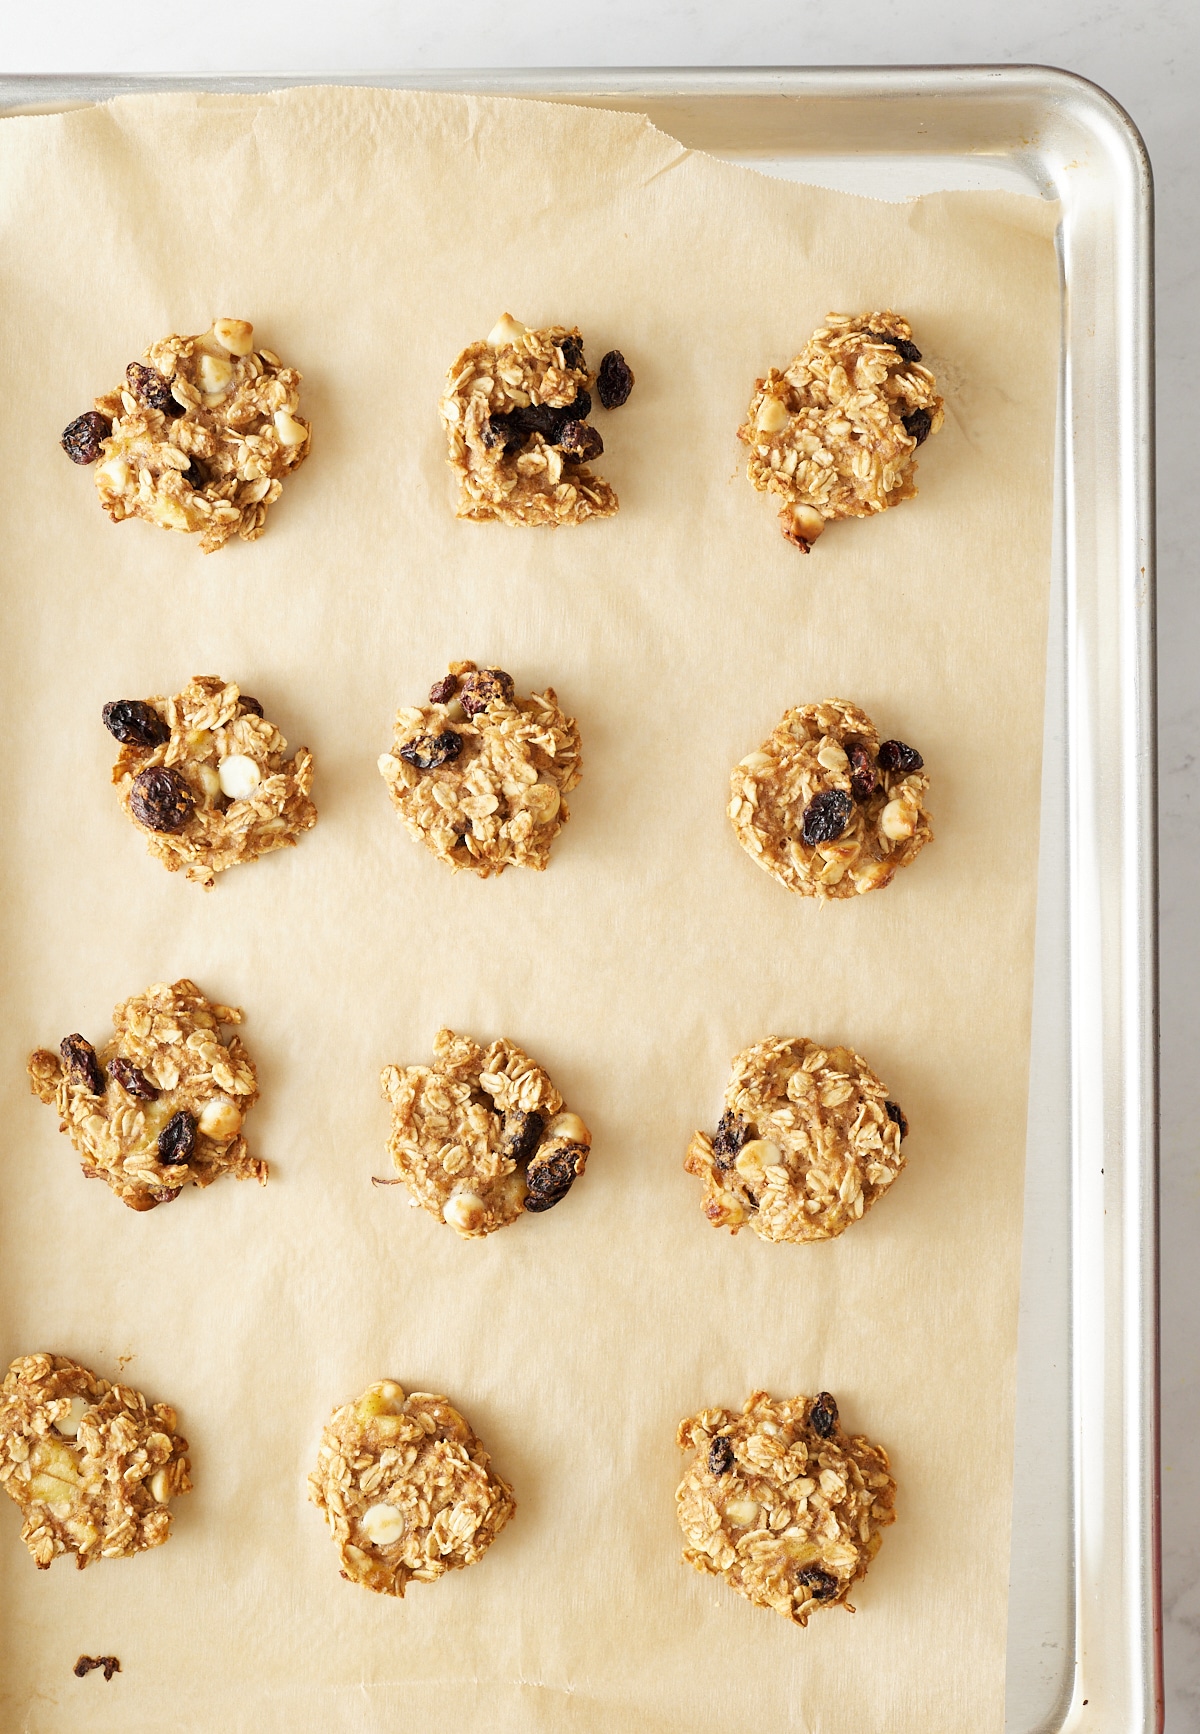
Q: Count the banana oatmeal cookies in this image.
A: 12